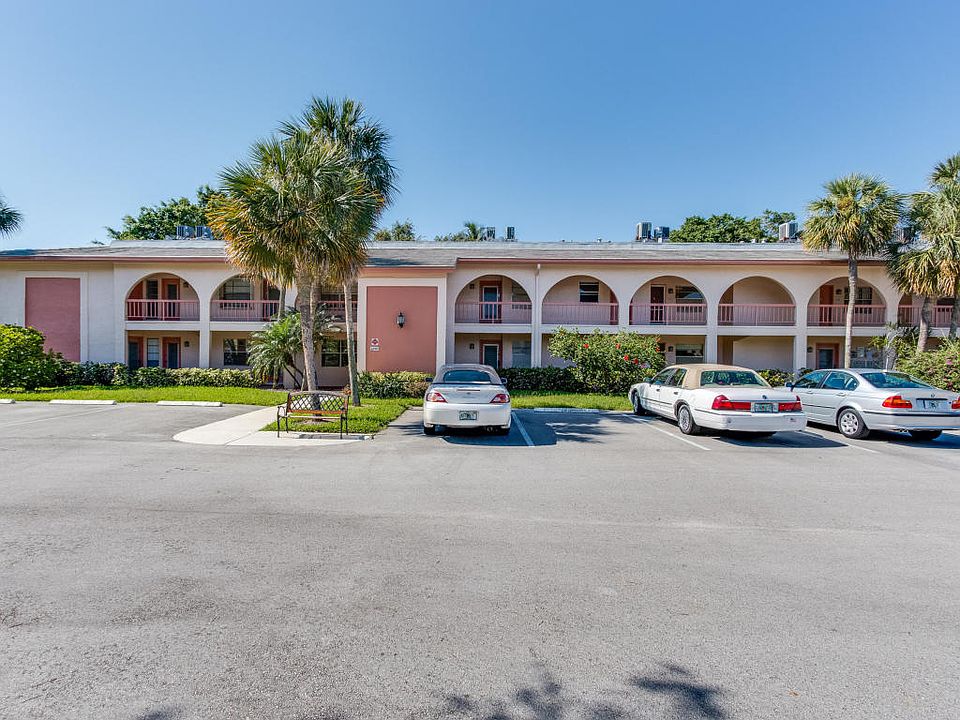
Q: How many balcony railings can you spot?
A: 9